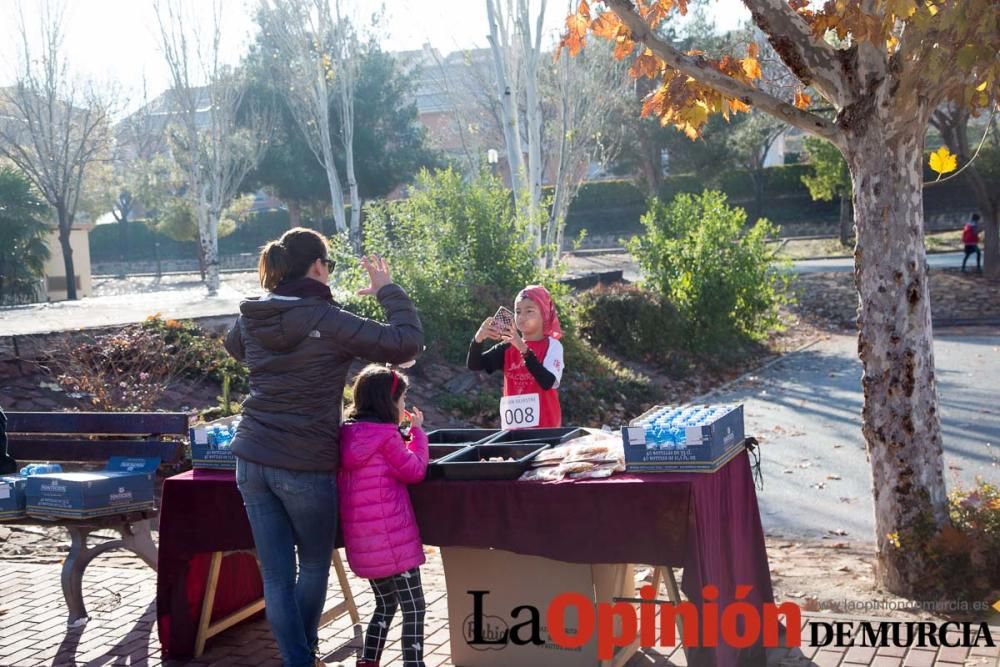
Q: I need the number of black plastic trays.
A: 4